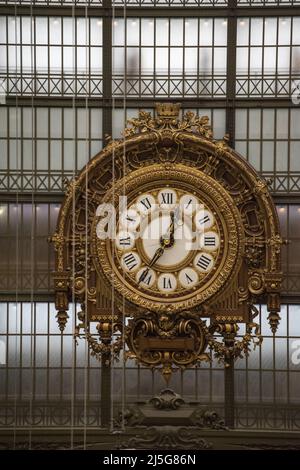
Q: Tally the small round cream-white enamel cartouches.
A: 12